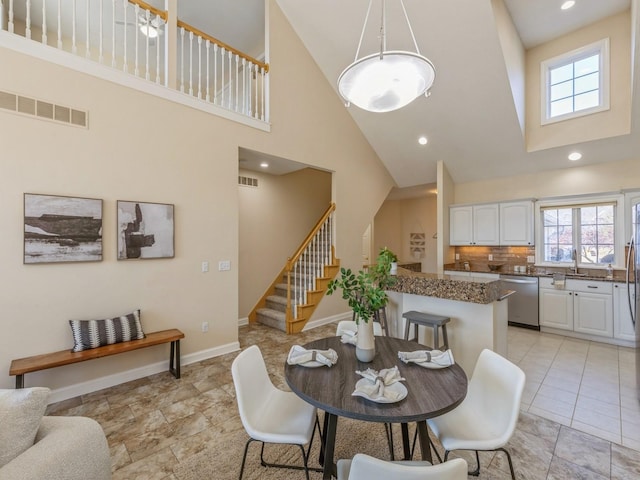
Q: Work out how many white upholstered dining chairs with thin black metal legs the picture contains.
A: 4